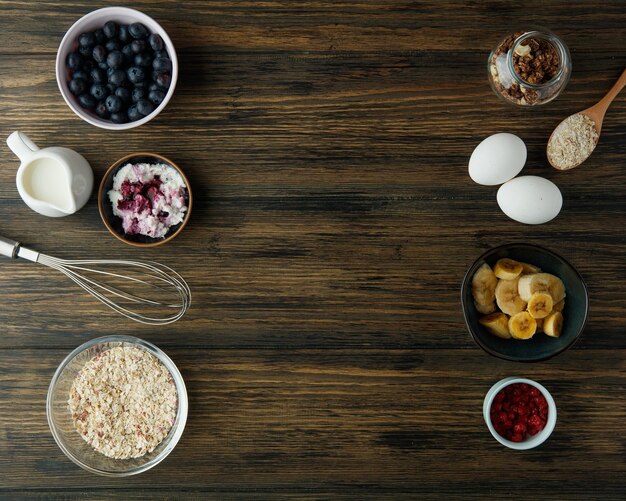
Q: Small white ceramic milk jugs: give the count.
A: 1